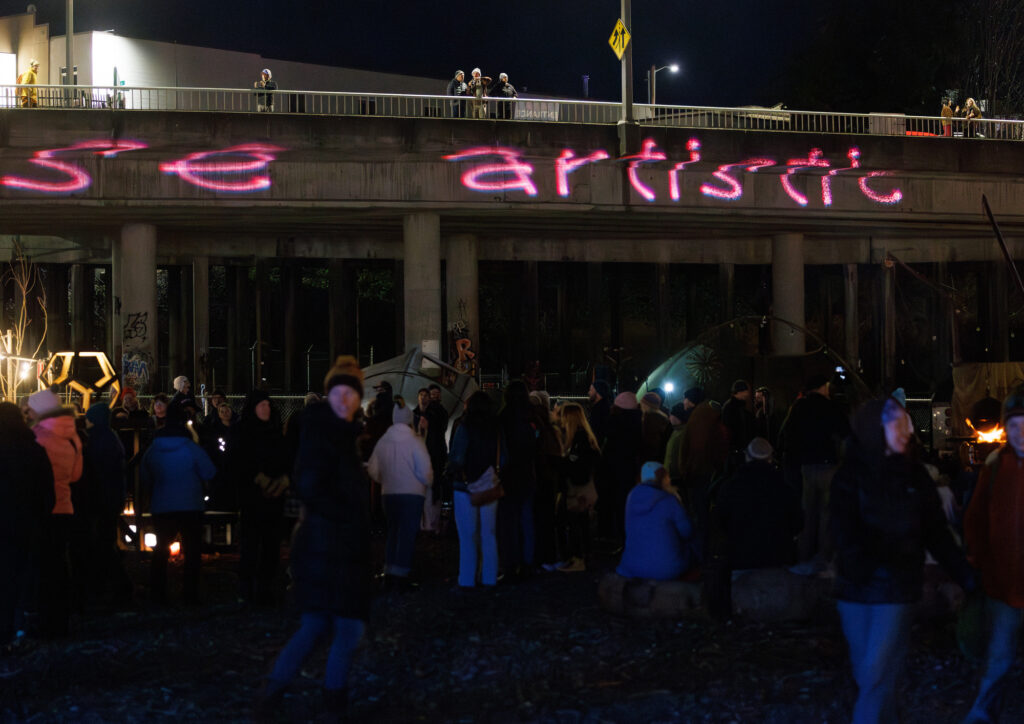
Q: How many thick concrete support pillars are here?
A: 4